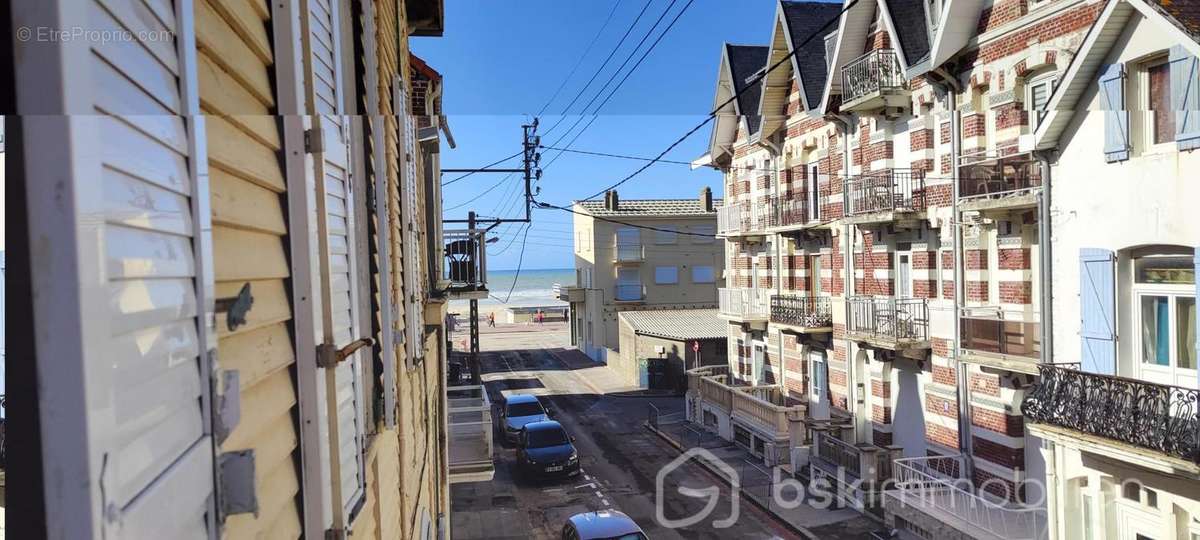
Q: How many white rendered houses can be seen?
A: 1